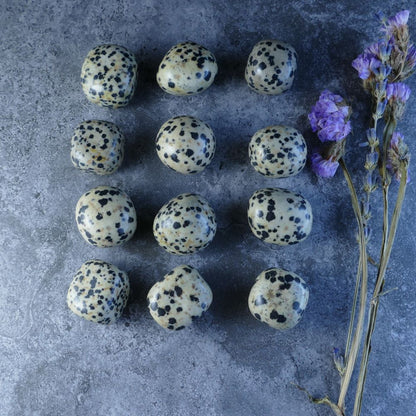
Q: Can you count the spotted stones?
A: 12